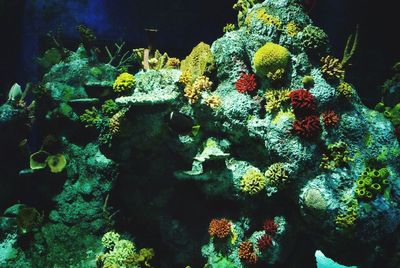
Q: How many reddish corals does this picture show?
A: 8